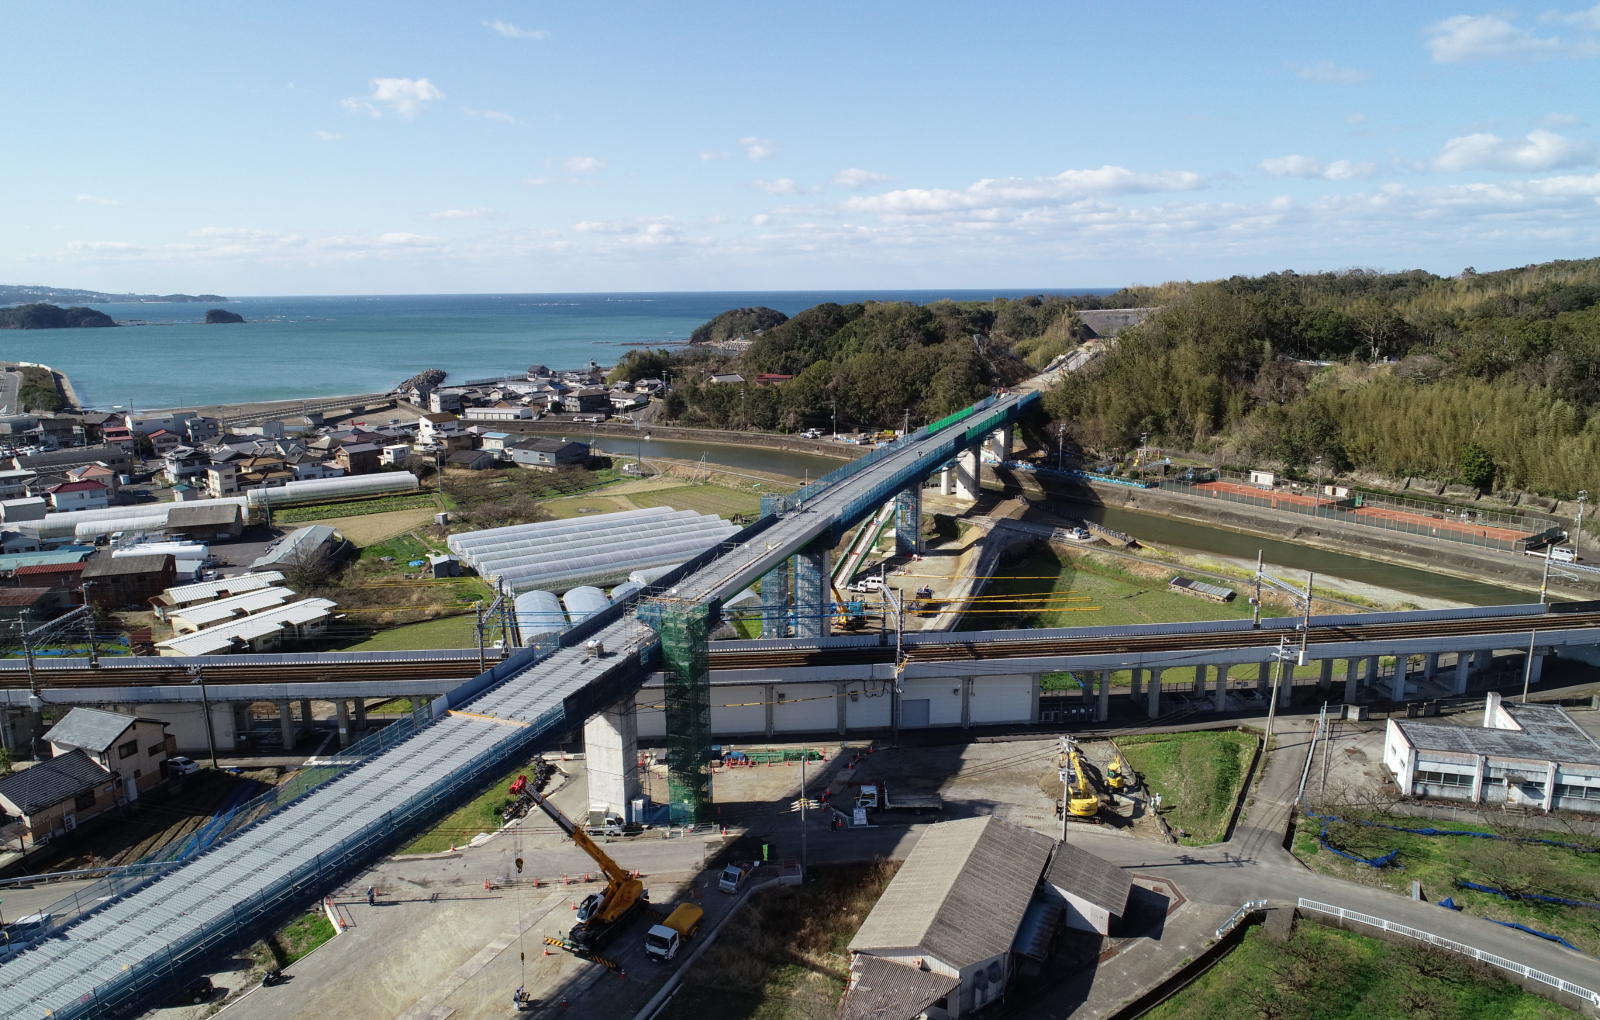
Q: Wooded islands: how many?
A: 2